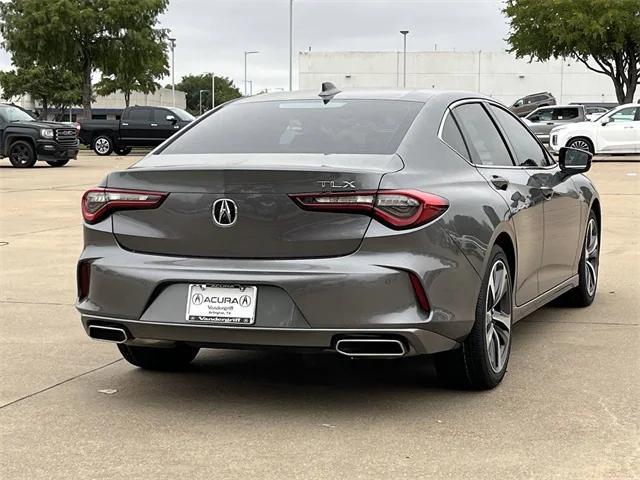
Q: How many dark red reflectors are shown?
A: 2